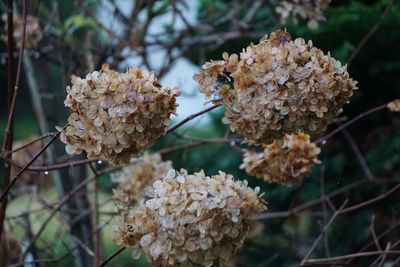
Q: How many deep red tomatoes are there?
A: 0